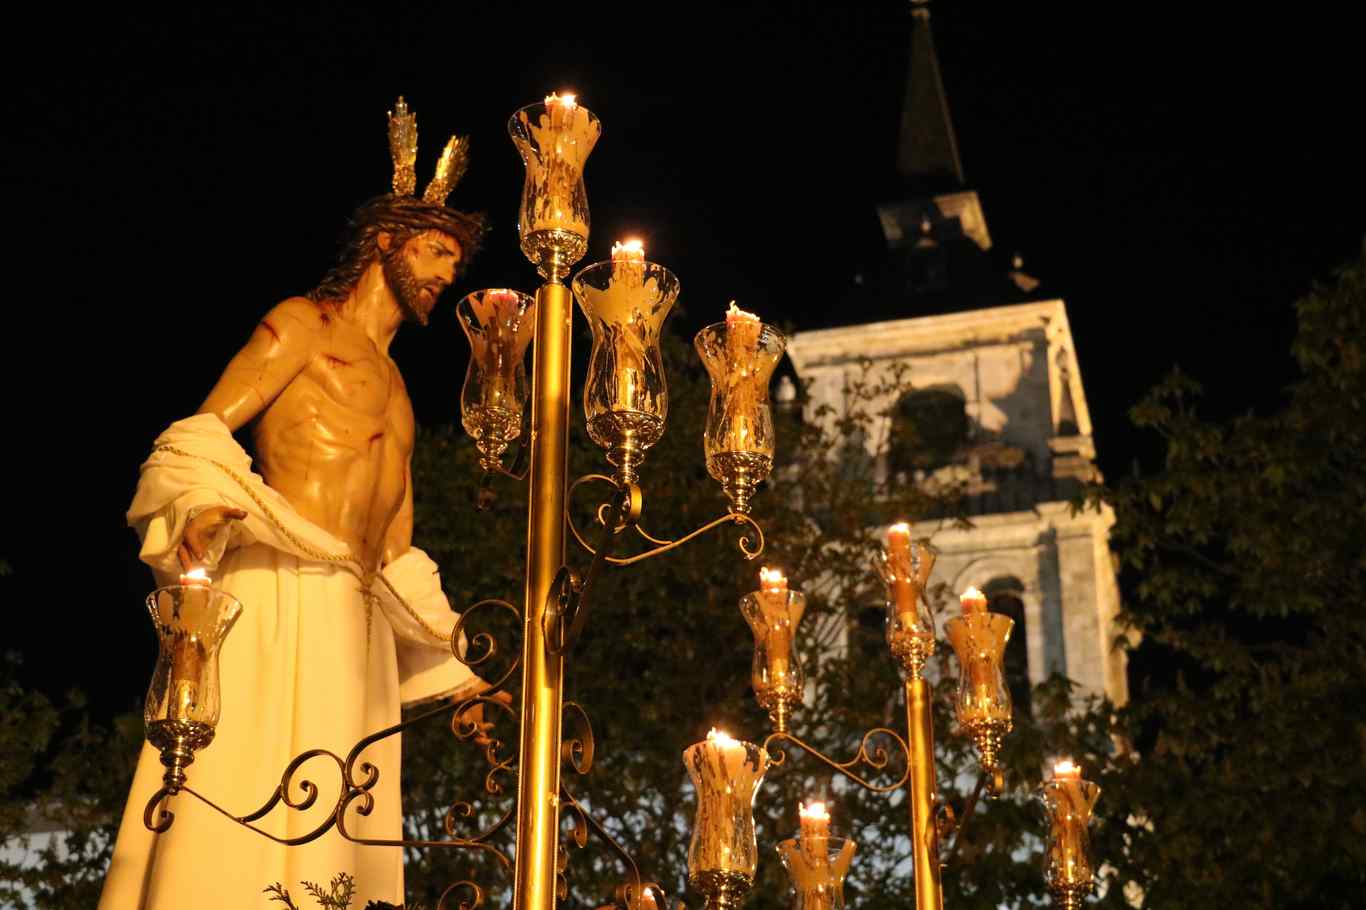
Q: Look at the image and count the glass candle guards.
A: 11